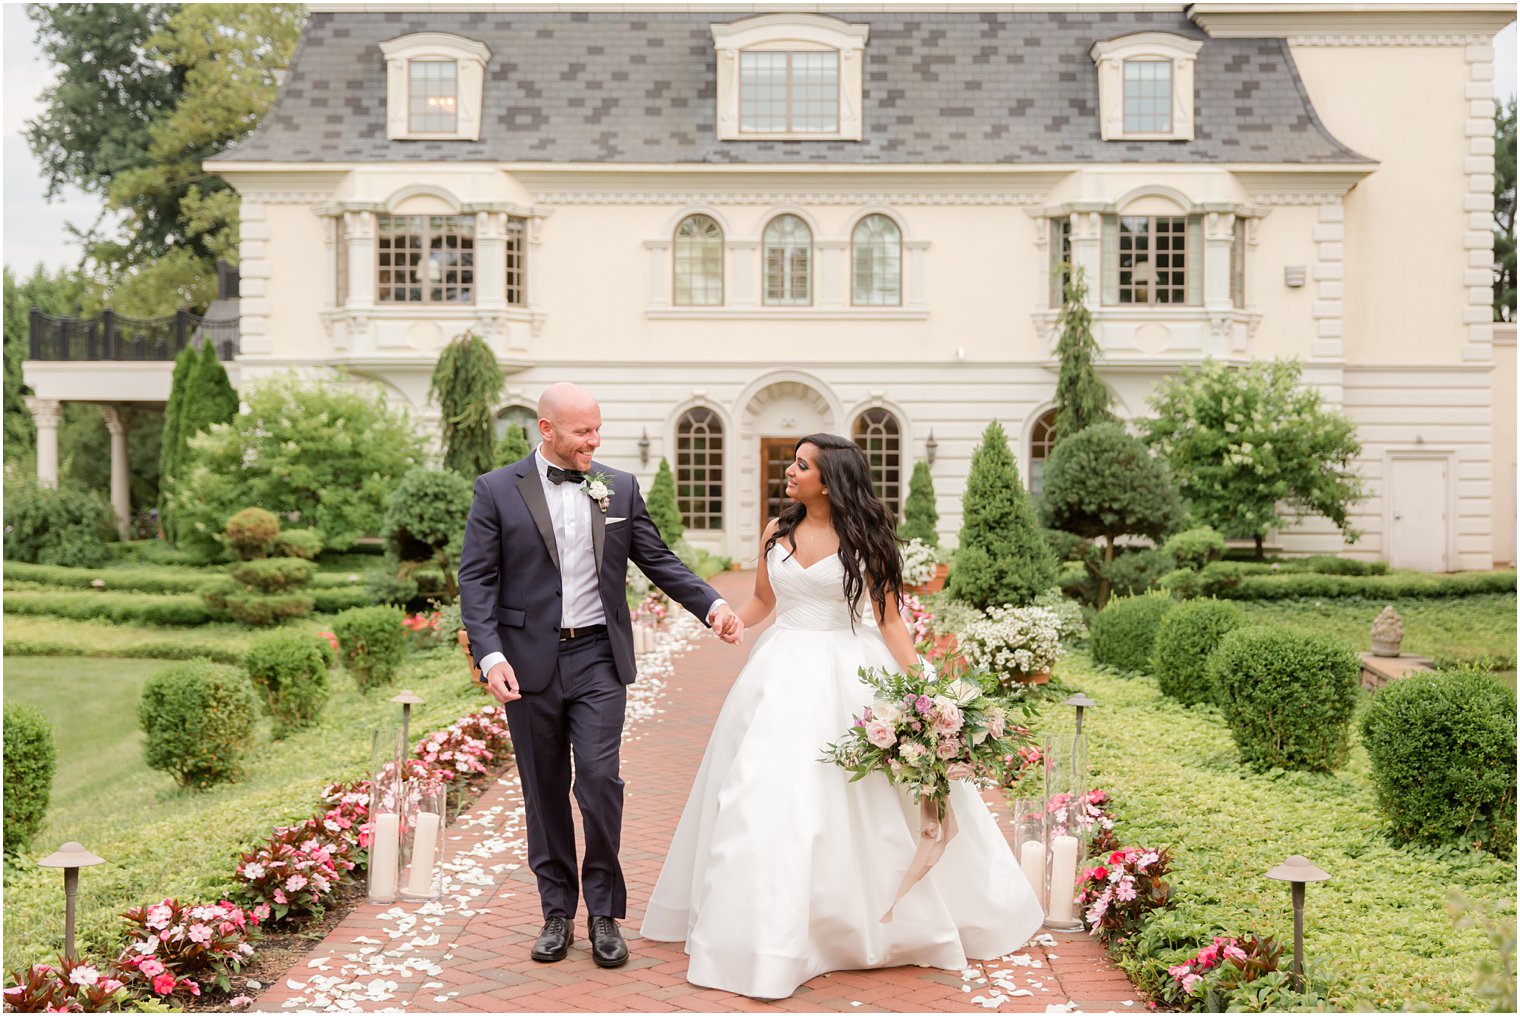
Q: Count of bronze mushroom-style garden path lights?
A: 4